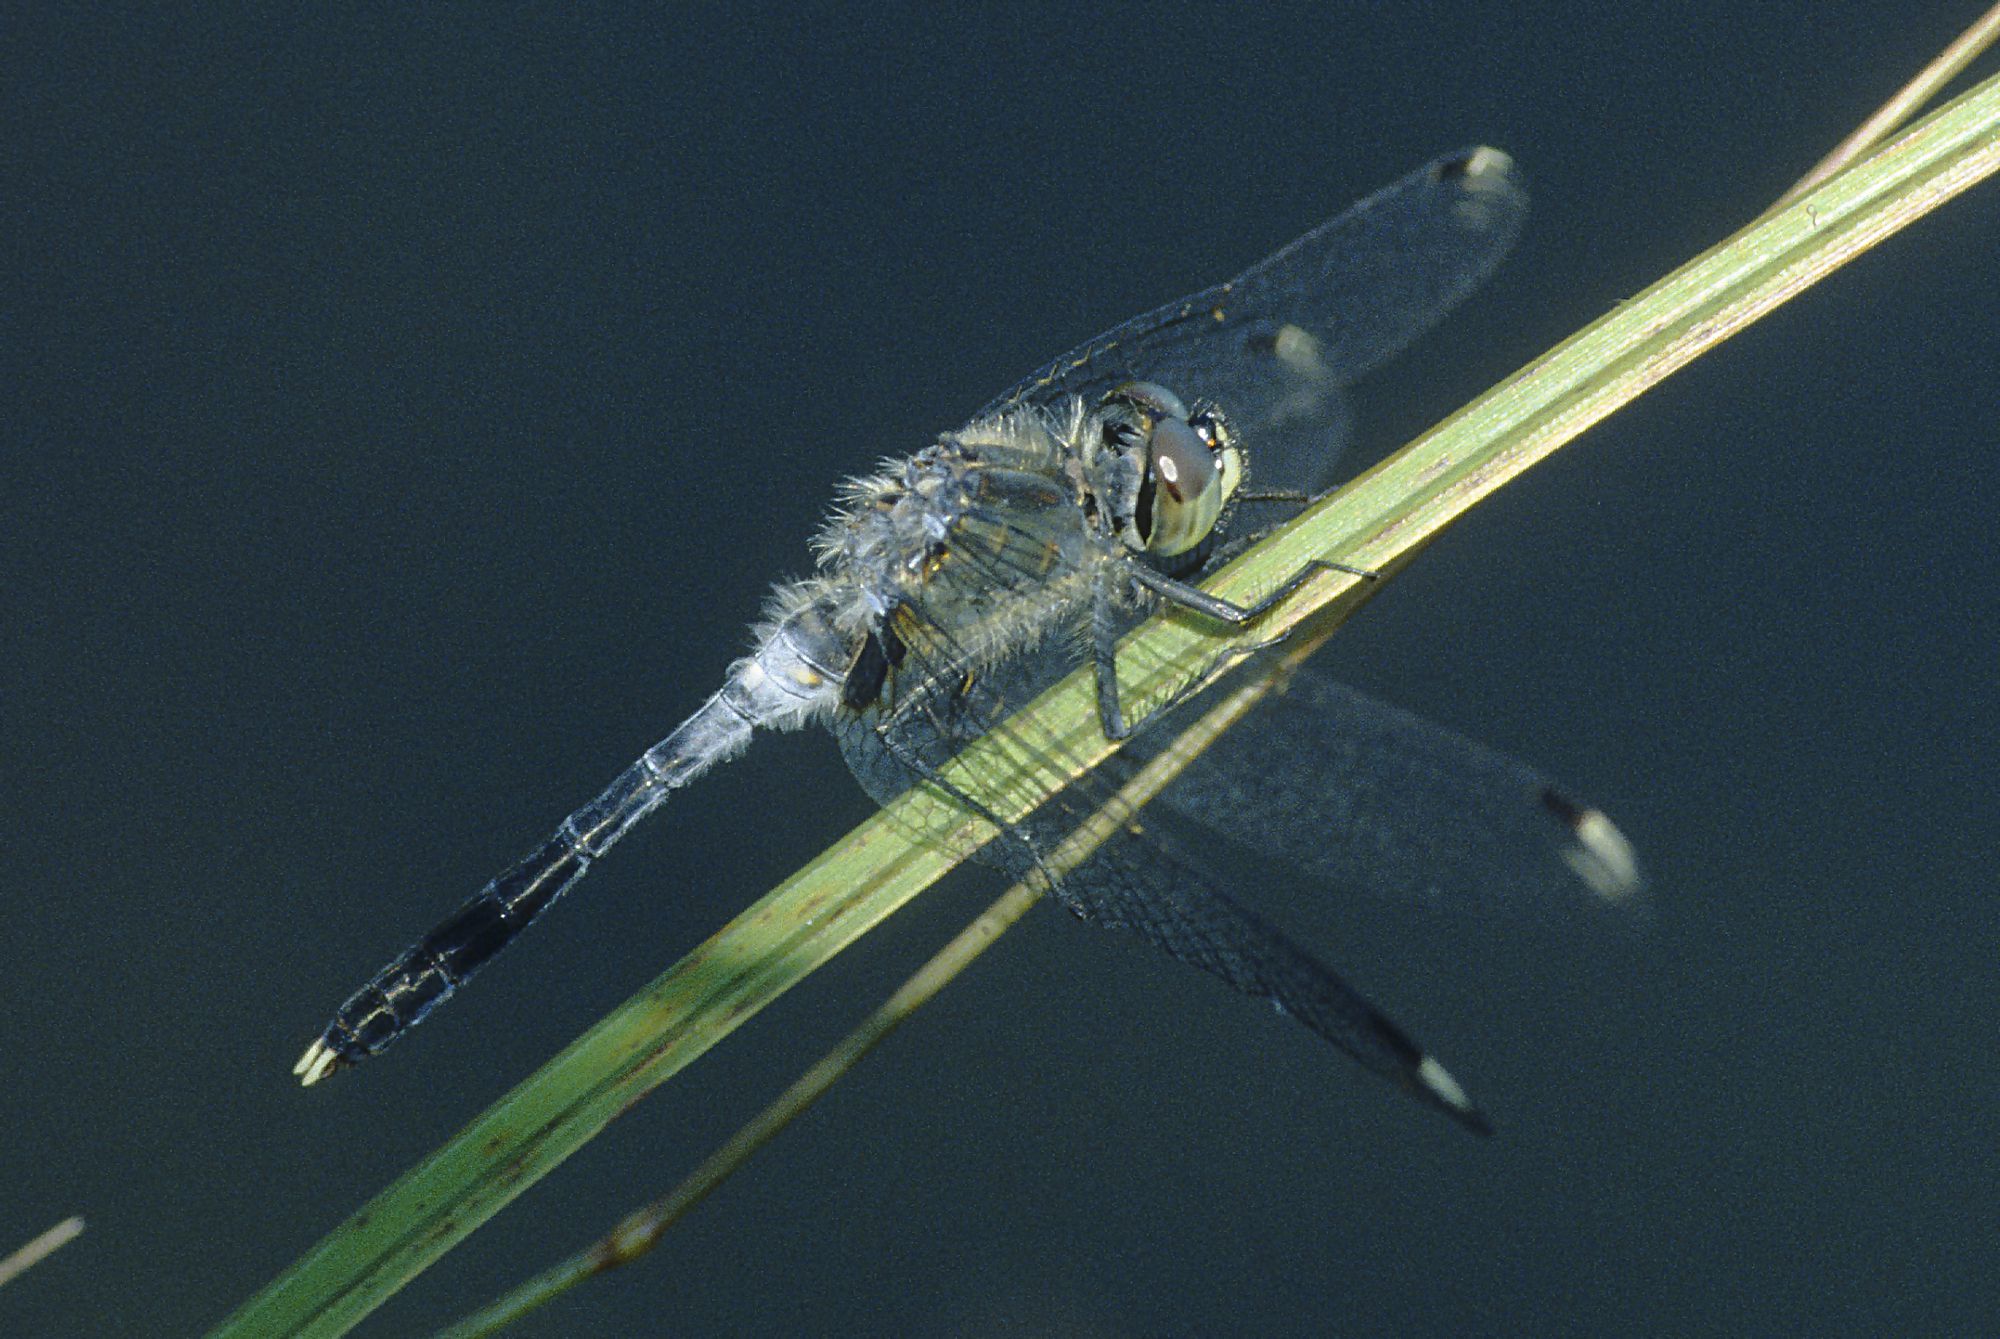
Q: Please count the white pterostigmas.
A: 4